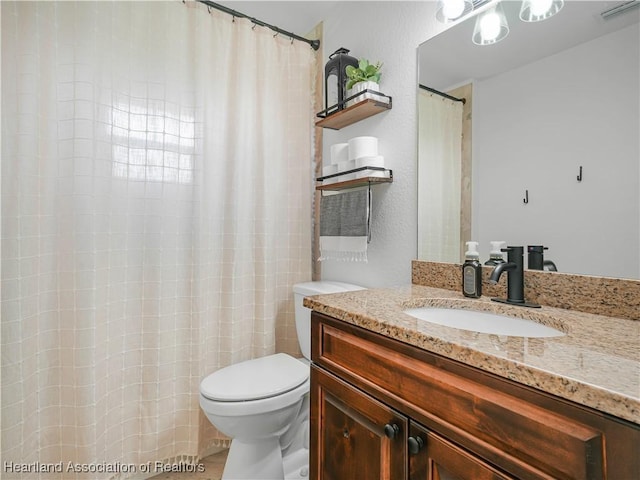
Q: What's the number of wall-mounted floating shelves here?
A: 2